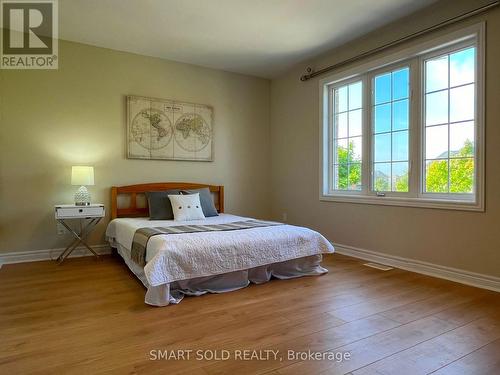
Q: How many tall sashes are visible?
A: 3